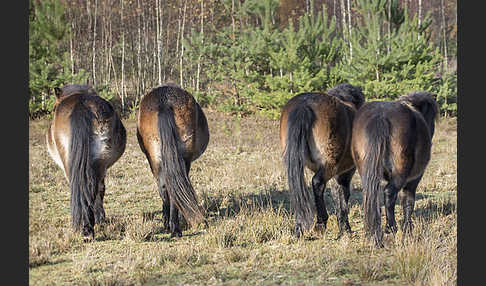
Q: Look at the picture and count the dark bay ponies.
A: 4